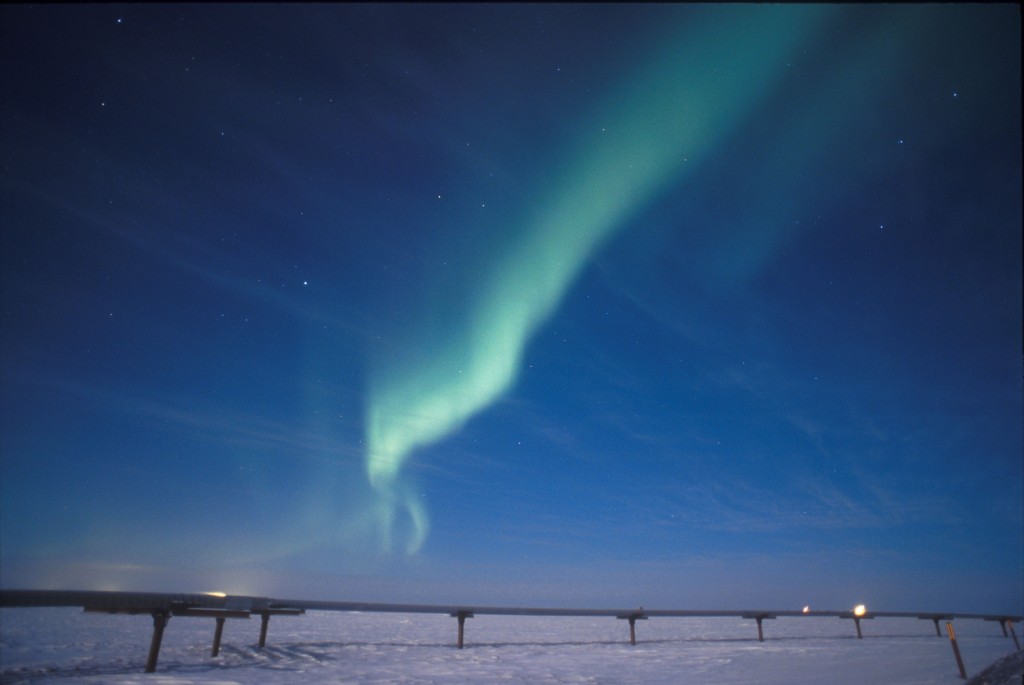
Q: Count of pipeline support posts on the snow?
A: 9